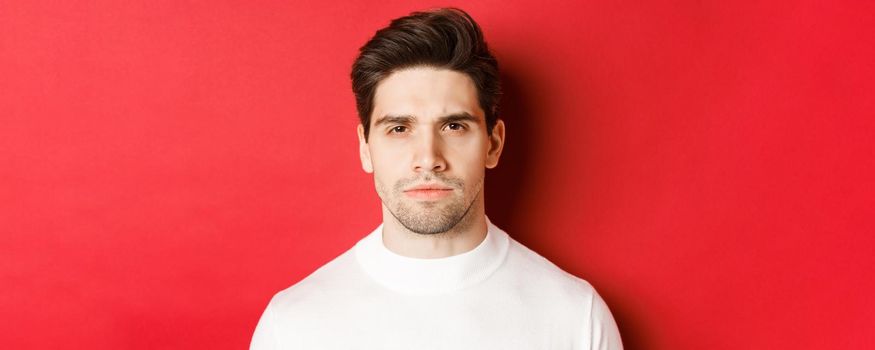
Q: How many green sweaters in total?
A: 0